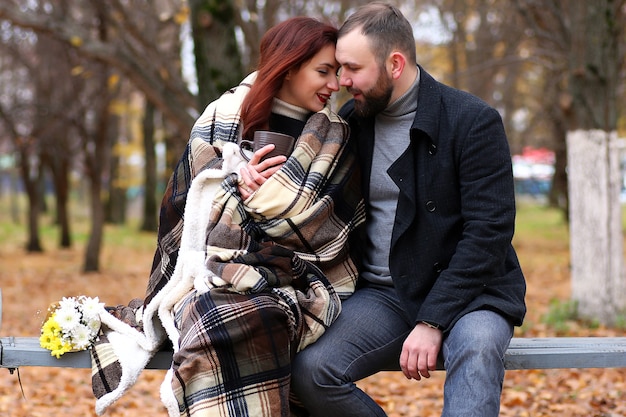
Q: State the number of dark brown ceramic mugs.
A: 1